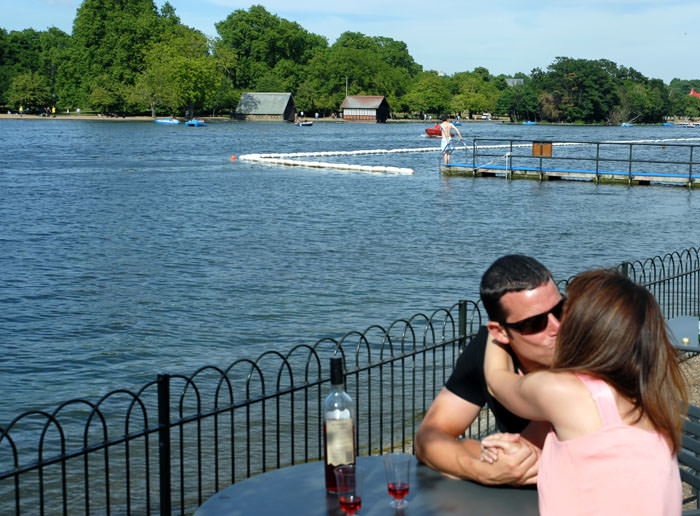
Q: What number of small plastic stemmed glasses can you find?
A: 2